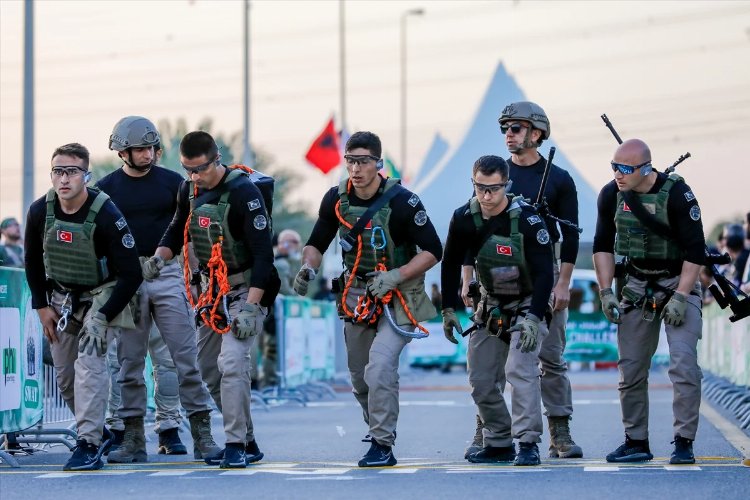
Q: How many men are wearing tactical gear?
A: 7